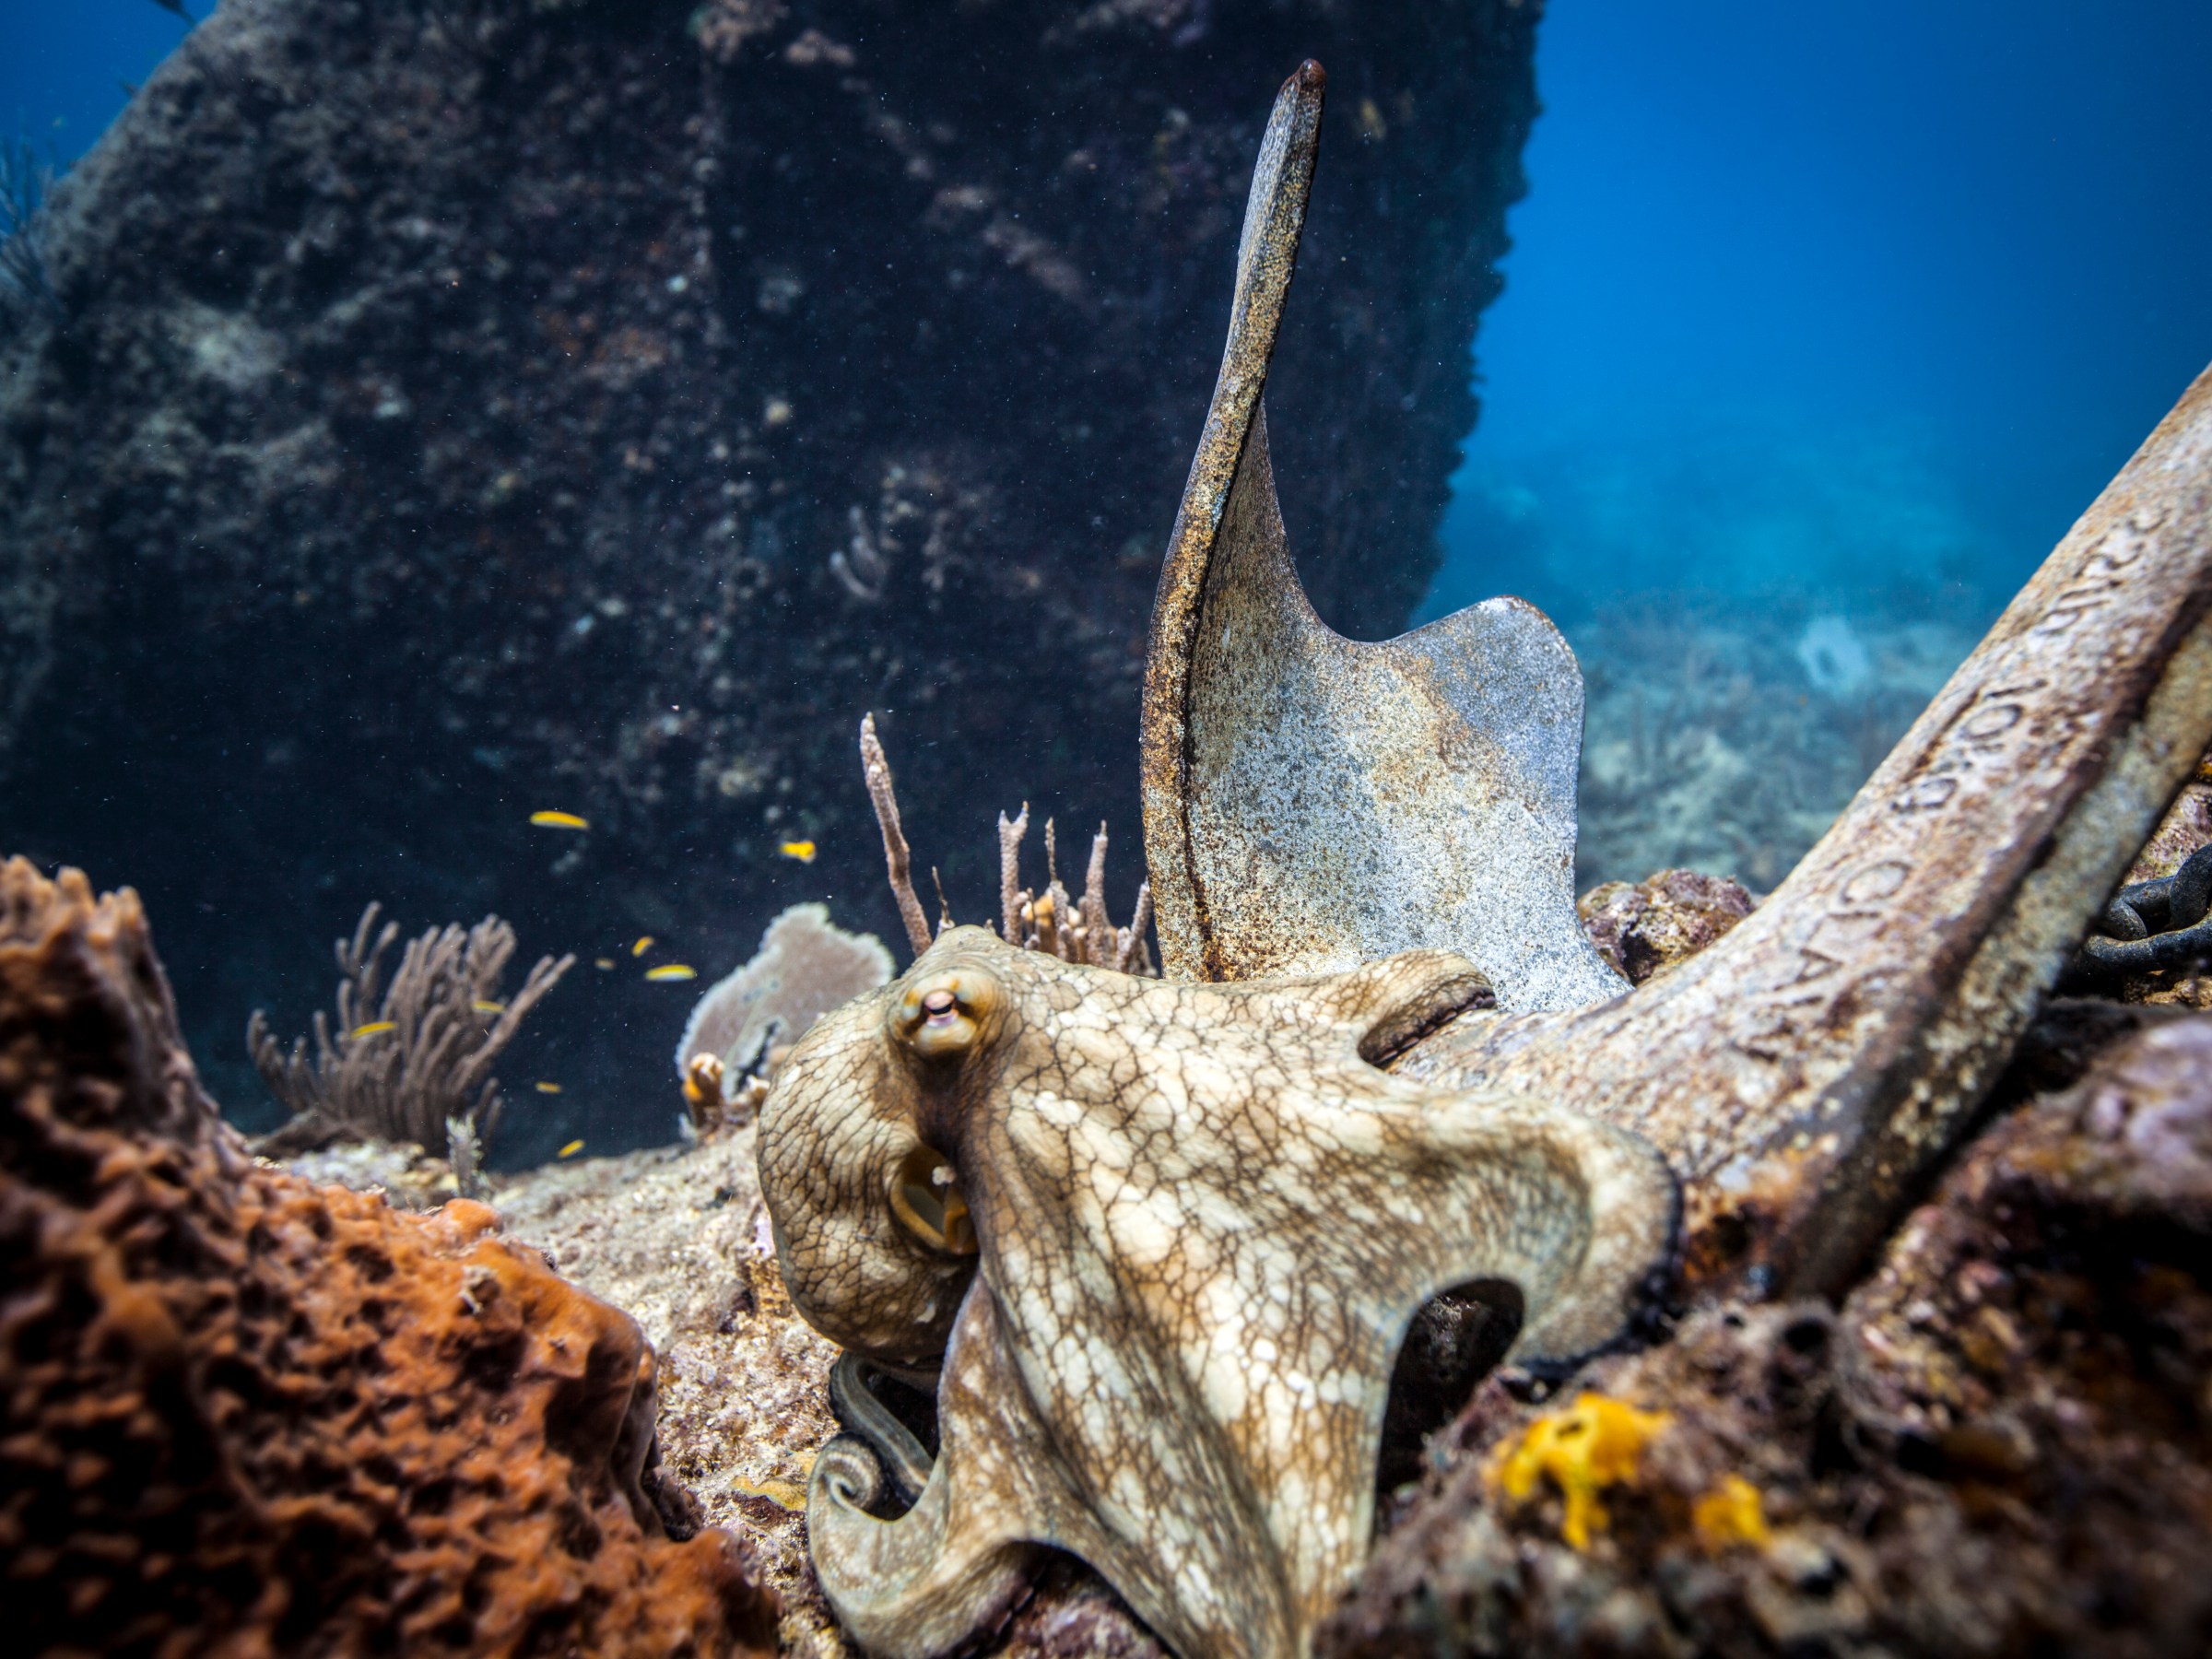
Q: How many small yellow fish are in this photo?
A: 9